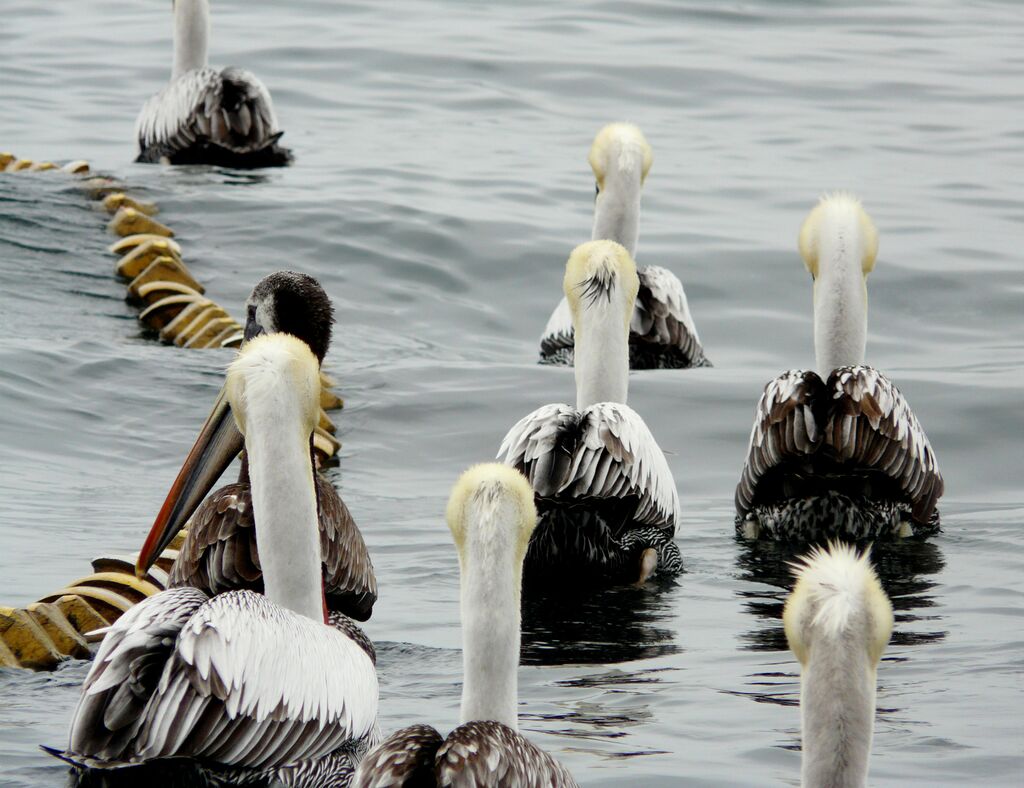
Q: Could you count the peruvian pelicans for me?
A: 8